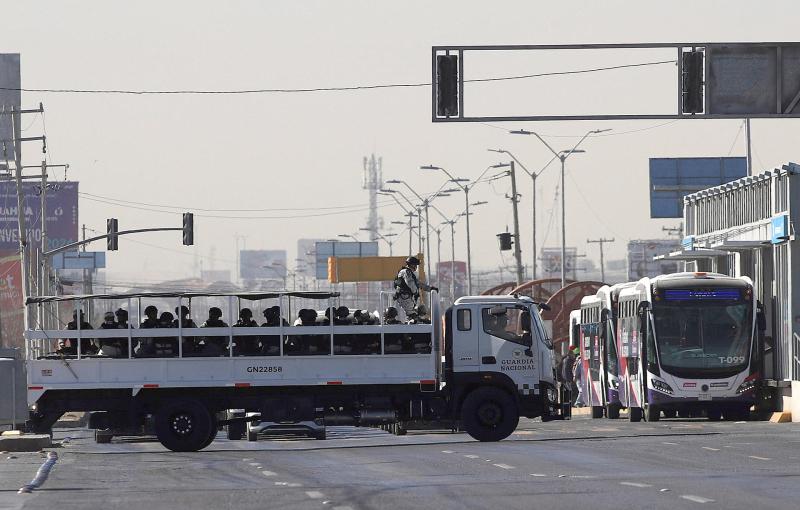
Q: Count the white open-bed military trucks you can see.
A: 1